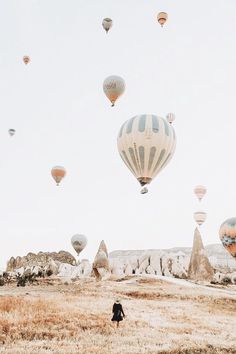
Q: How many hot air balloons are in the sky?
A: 12